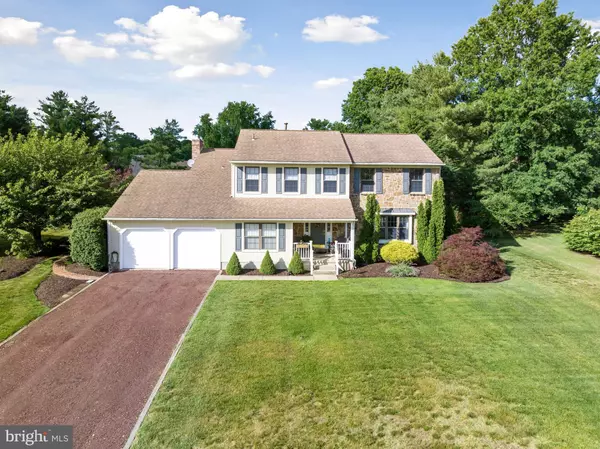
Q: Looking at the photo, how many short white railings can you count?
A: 2